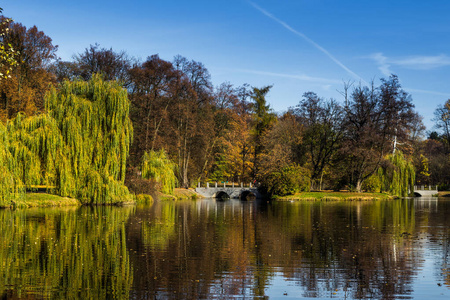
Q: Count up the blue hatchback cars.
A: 0